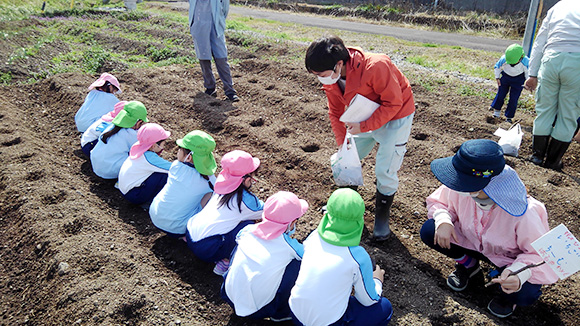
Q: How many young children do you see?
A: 9